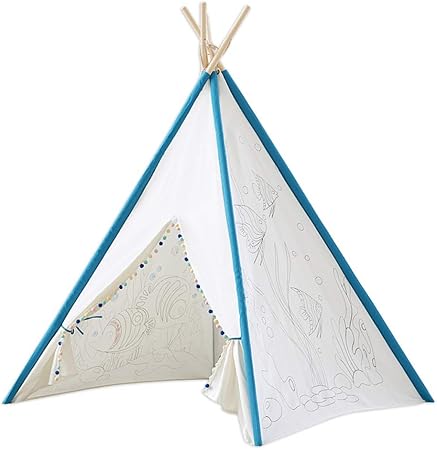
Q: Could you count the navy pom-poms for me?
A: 13